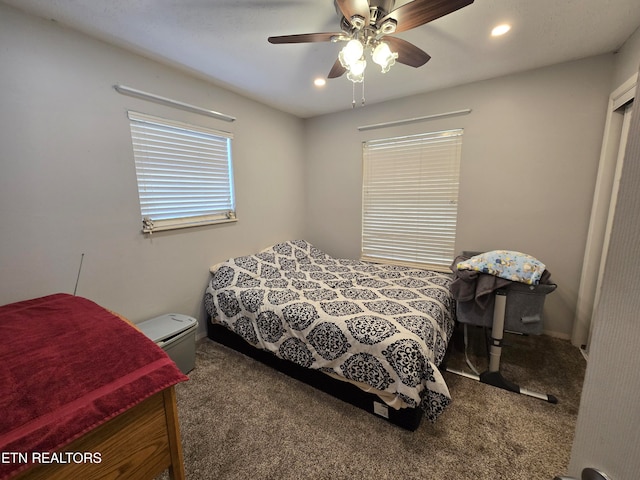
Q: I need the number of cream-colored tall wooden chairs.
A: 0